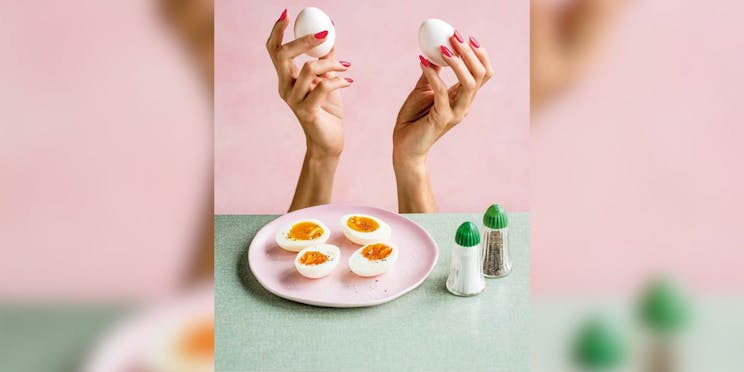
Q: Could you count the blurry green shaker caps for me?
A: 2